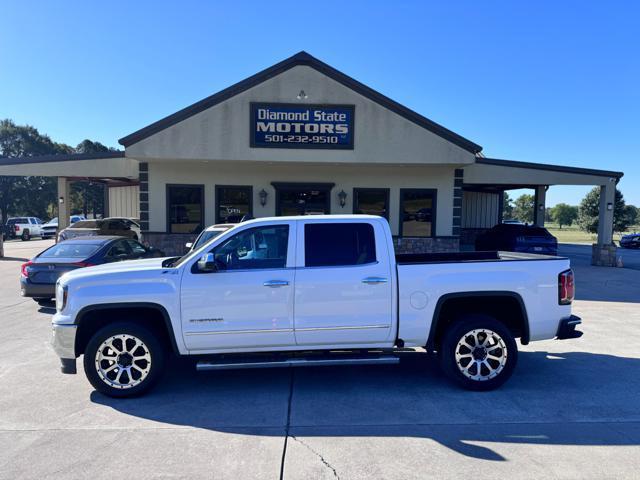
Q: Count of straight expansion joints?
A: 2